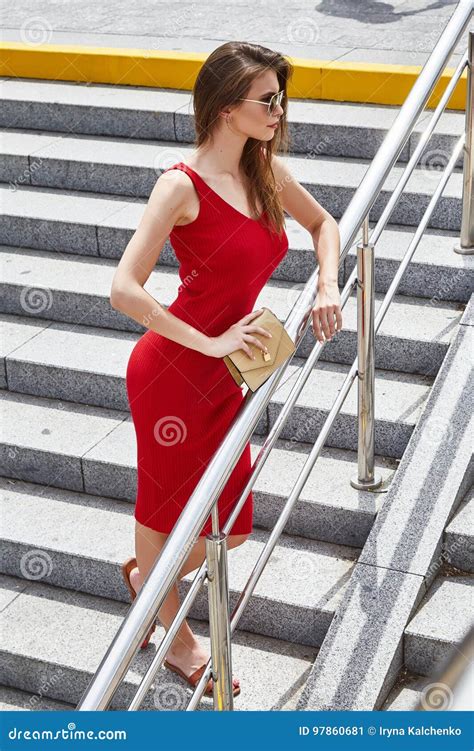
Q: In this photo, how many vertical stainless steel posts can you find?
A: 3